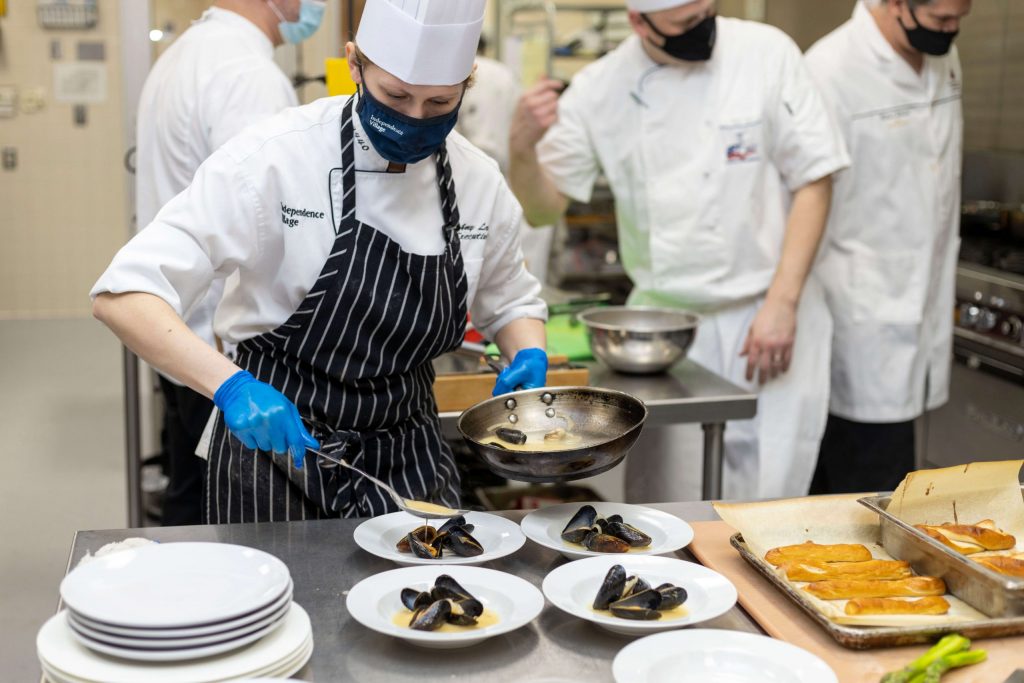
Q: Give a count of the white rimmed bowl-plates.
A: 5